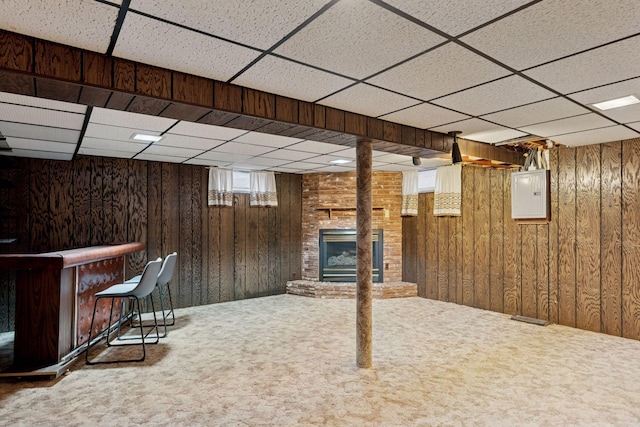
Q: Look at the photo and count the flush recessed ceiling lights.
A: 3